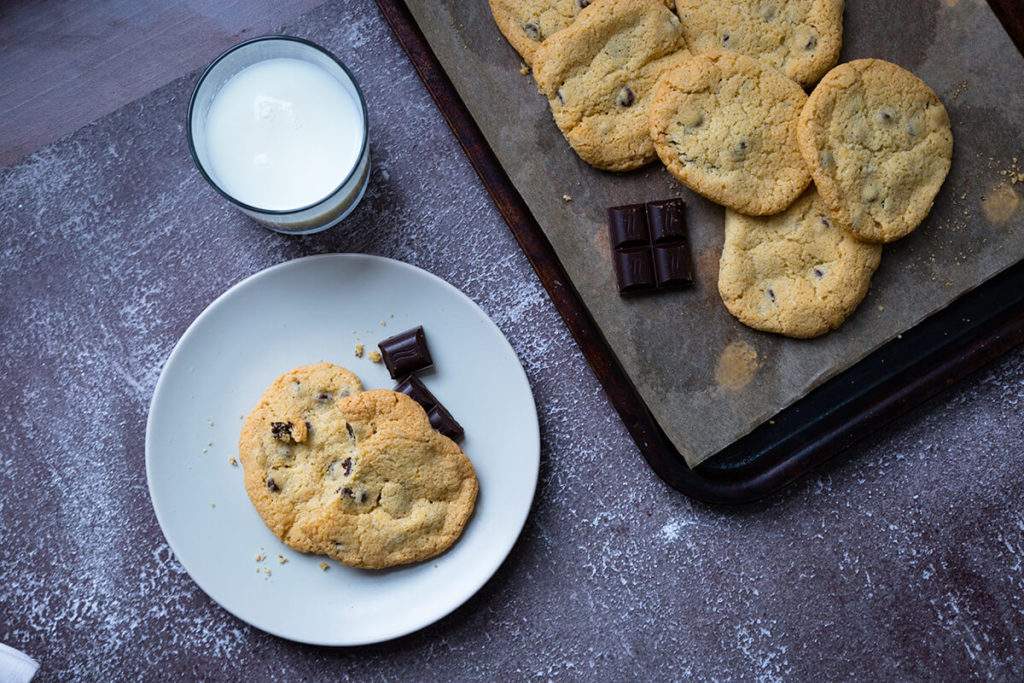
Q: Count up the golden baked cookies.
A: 8